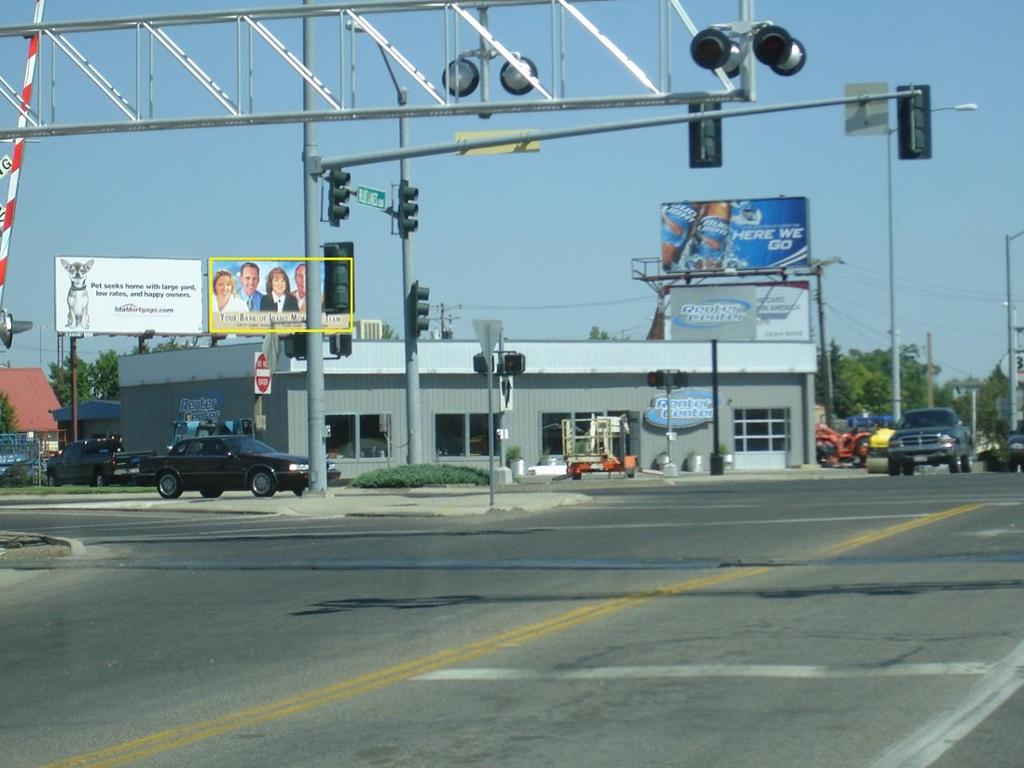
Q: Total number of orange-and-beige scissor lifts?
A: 1